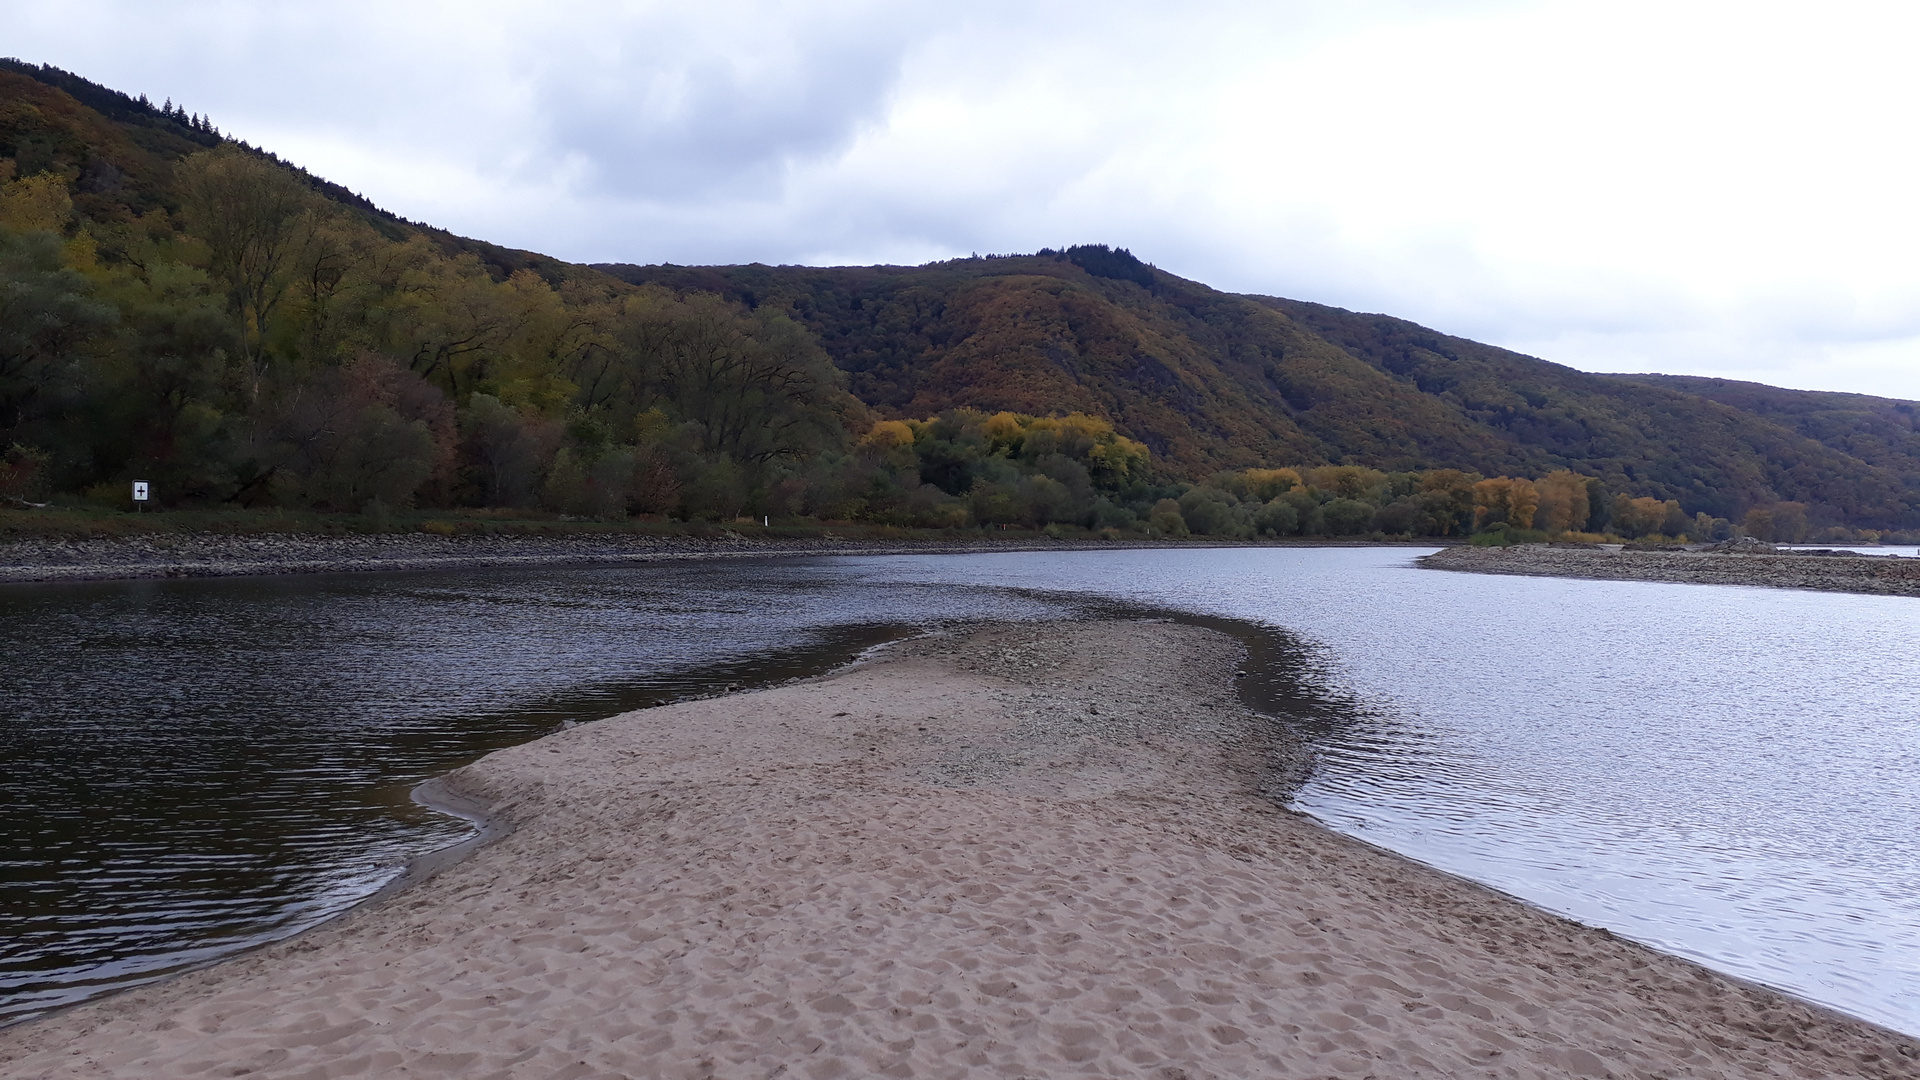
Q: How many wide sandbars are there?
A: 1